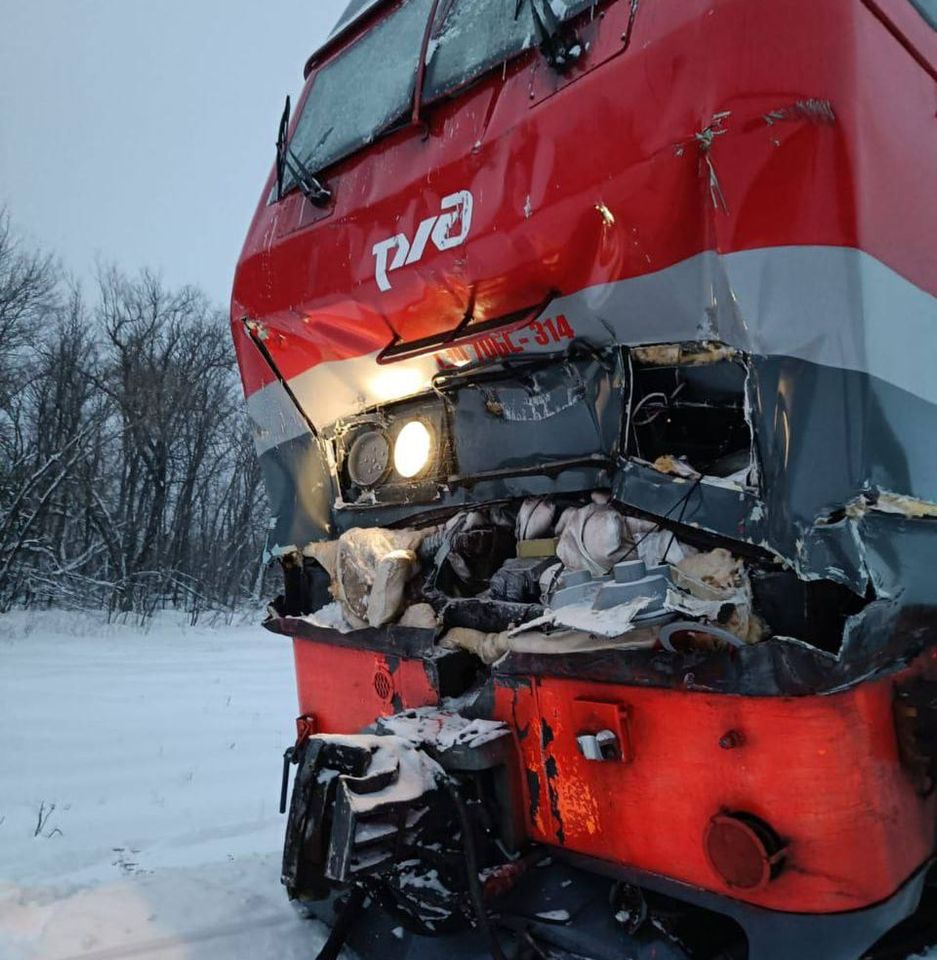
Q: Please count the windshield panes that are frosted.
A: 2